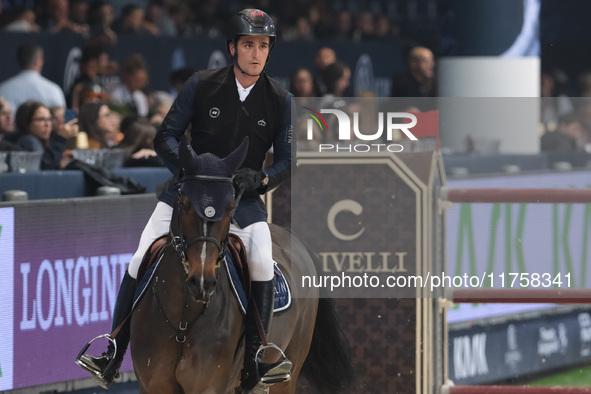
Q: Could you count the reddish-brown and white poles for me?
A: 3